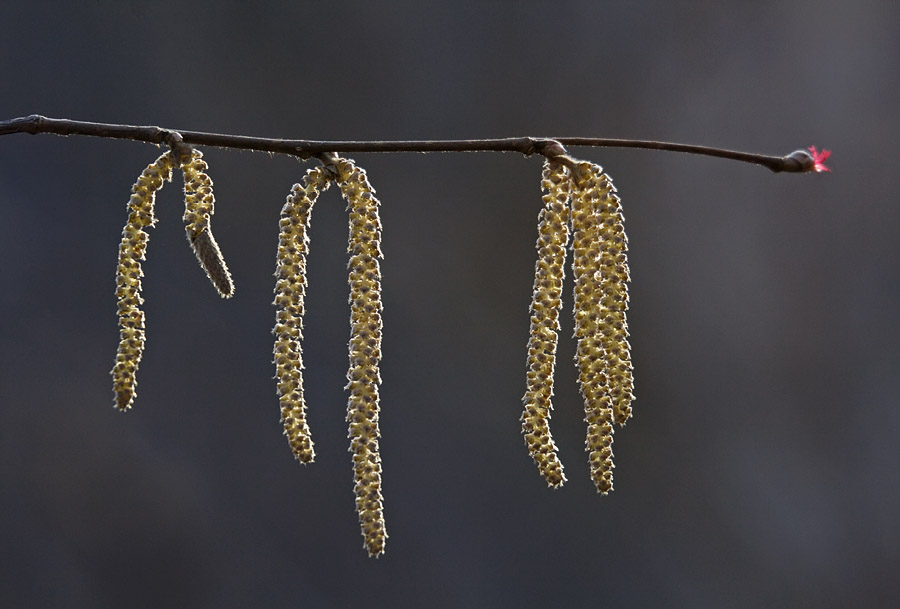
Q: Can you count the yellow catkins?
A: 7